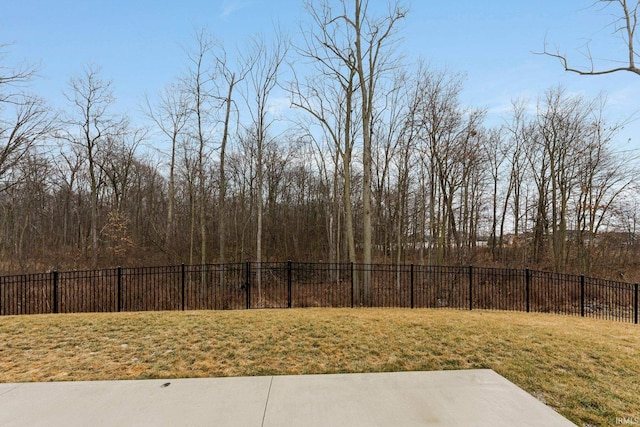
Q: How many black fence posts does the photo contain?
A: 11